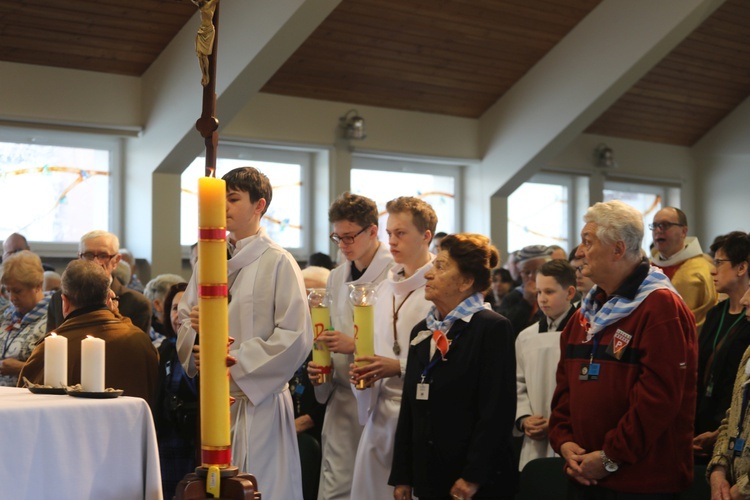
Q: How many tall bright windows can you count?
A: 5